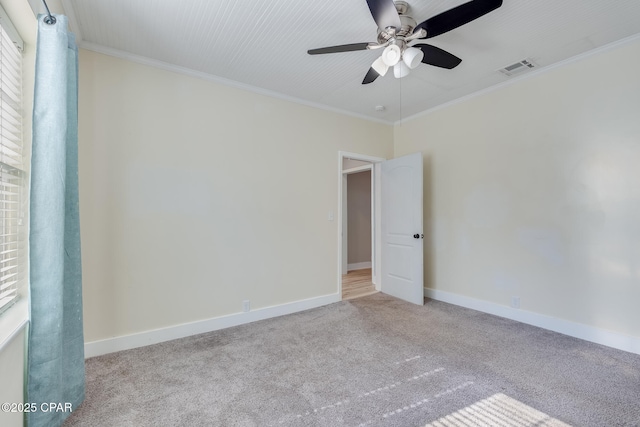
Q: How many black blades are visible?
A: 5